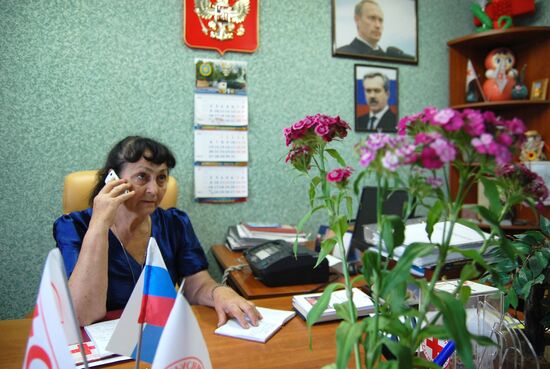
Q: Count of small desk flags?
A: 3